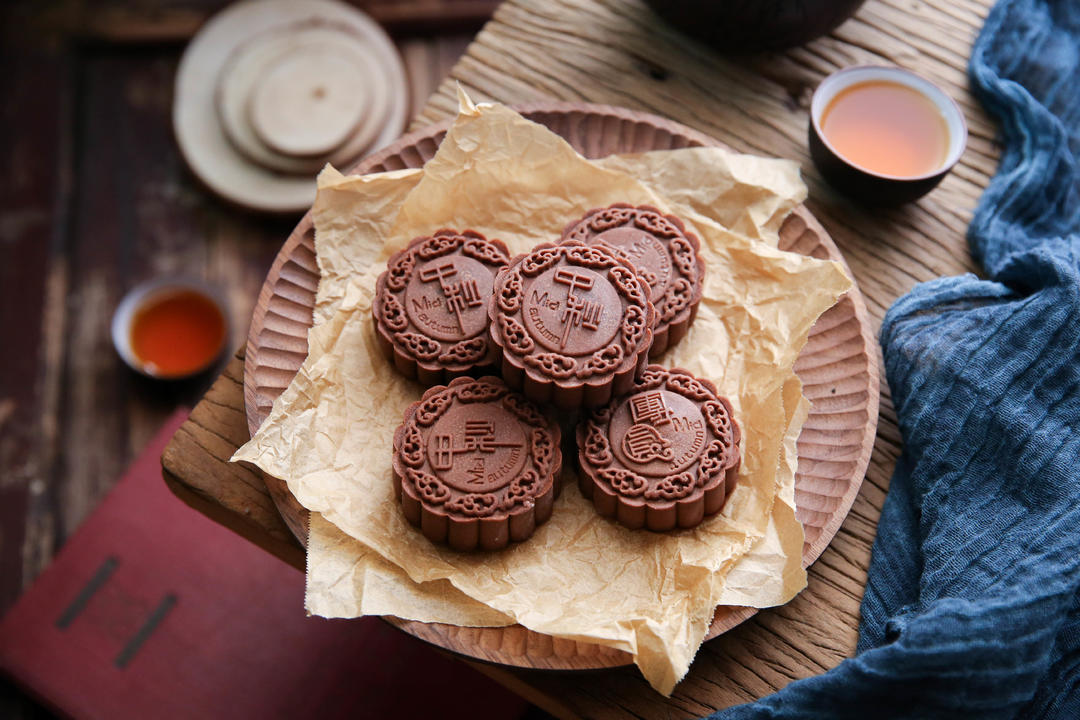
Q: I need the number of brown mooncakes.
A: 5